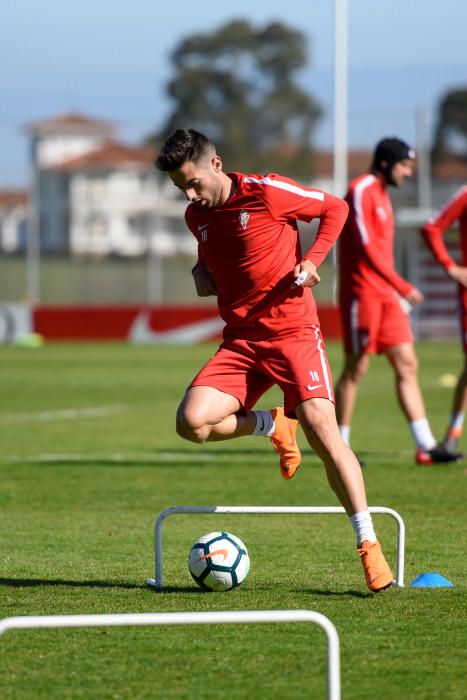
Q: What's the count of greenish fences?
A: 1